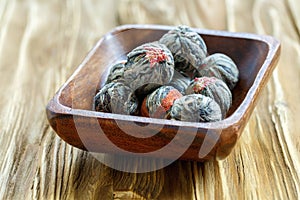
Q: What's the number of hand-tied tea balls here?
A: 9